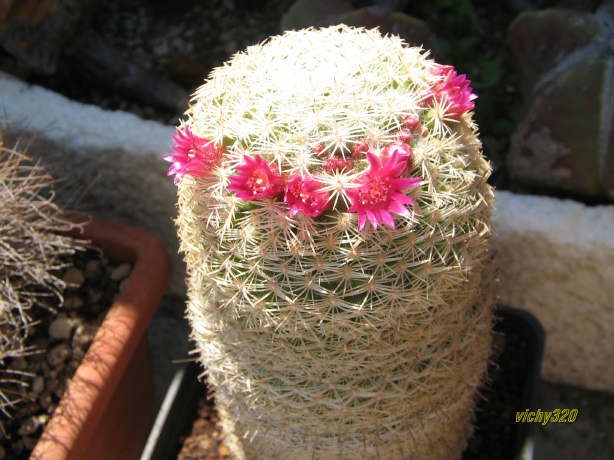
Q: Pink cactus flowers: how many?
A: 5